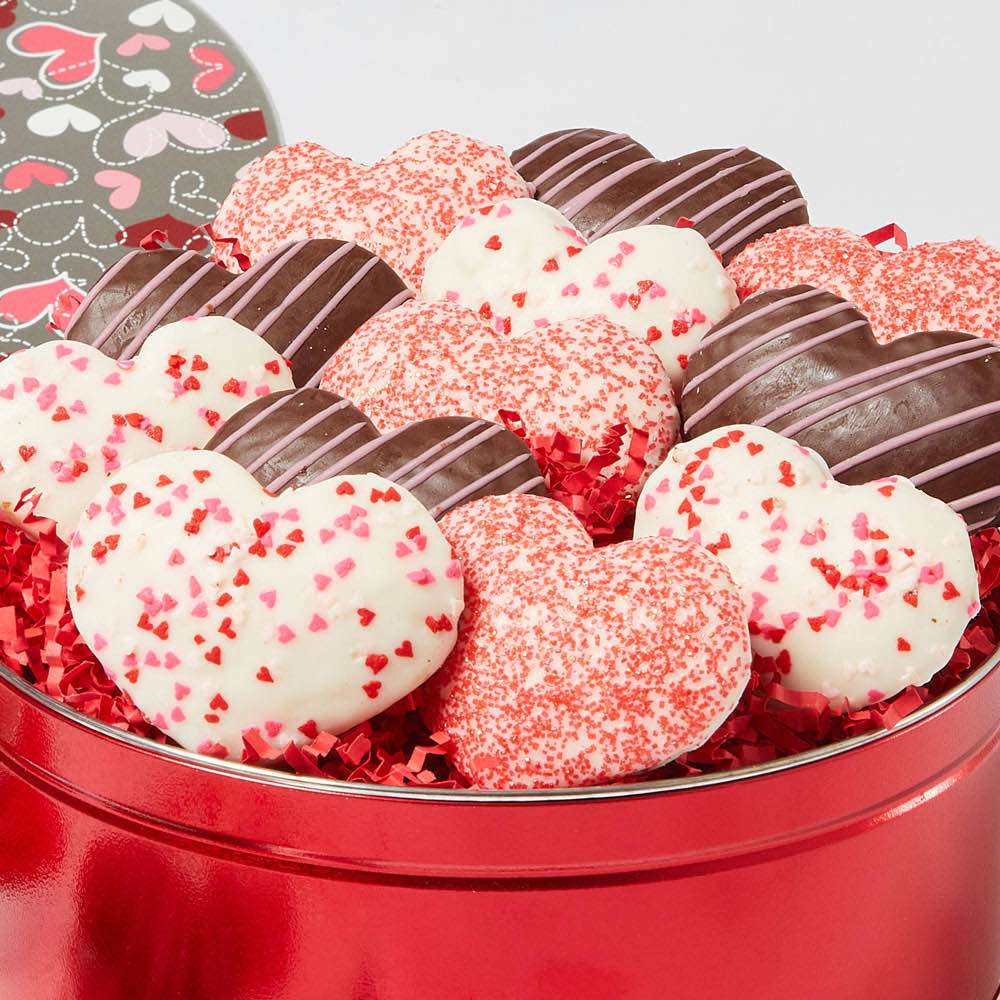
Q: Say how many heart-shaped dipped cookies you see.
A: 12